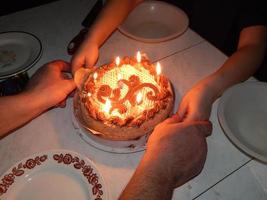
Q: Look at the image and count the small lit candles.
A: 8